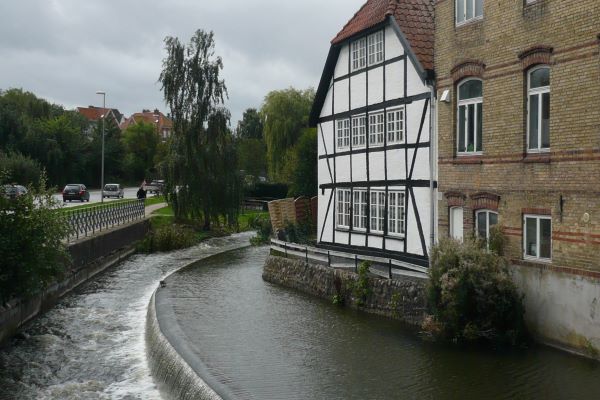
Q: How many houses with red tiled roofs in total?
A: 3